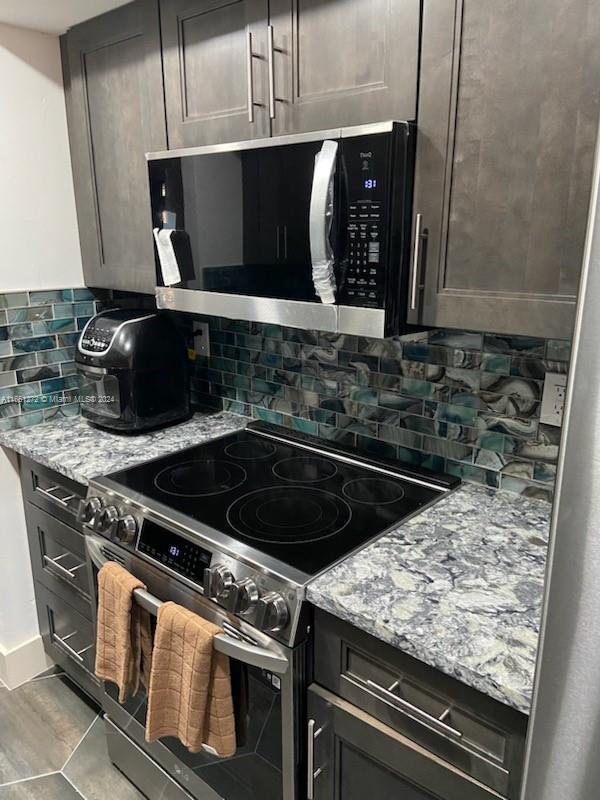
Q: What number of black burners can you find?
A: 5